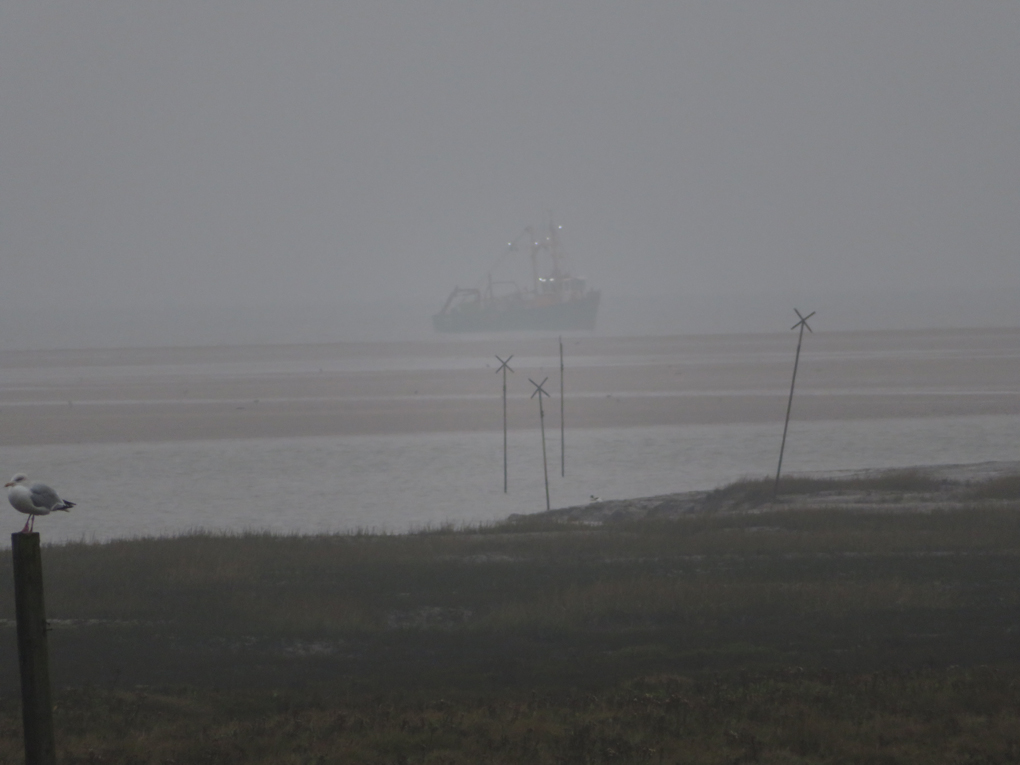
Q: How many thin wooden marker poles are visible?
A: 4